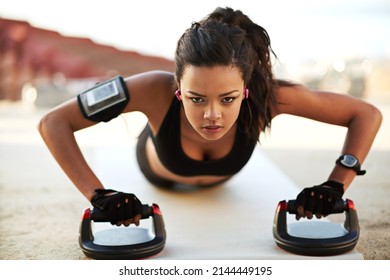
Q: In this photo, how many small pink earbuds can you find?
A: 2